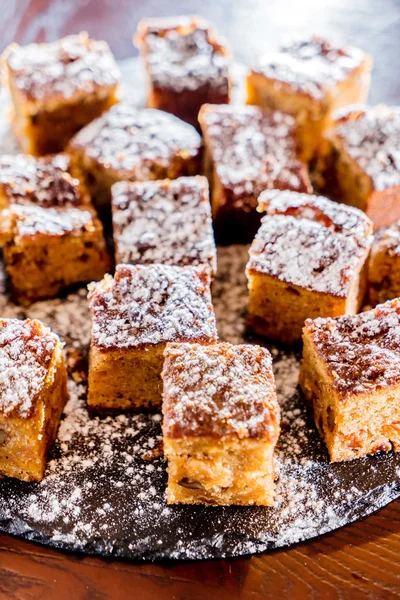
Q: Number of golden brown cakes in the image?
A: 14